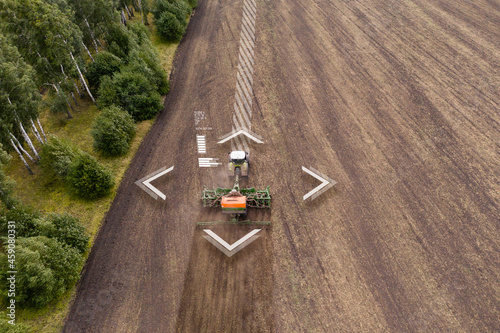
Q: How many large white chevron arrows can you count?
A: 4